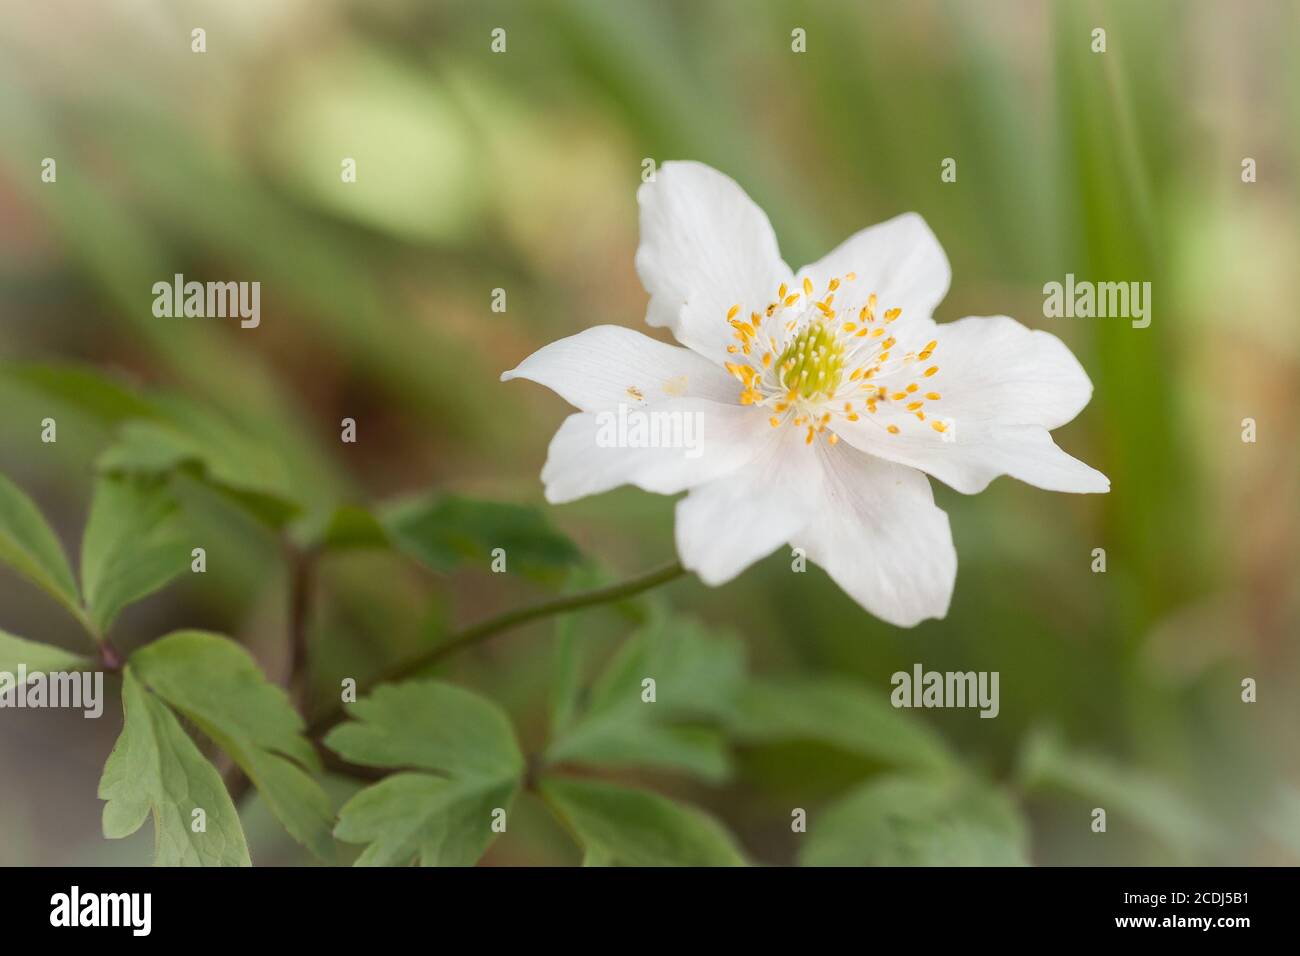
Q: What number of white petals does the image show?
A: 8